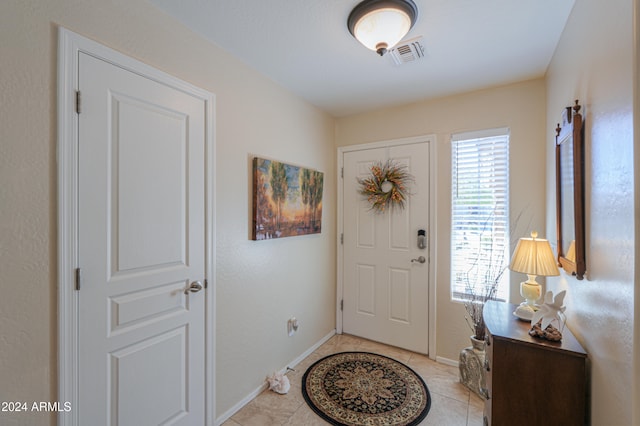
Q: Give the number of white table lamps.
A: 1